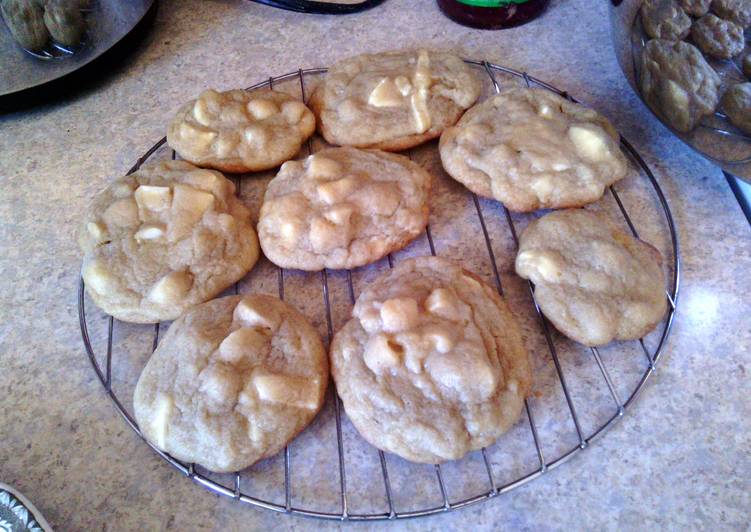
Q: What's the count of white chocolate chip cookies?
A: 8